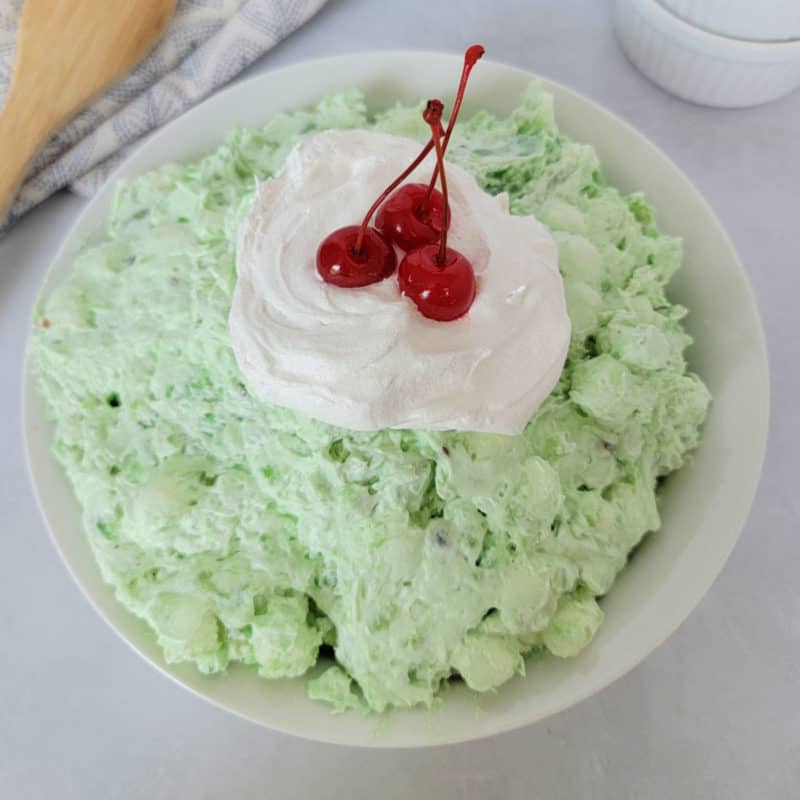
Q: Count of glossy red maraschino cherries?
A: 3